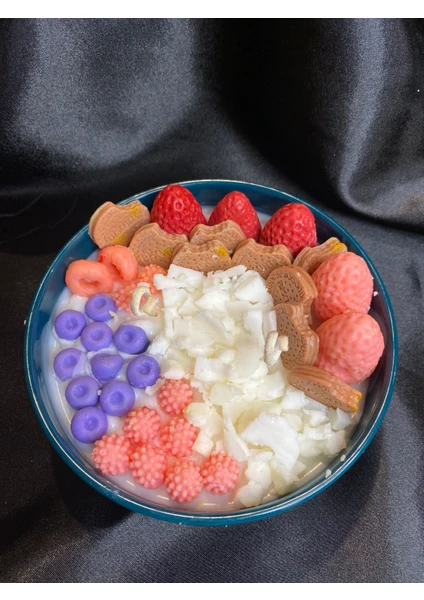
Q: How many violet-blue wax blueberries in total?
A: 10